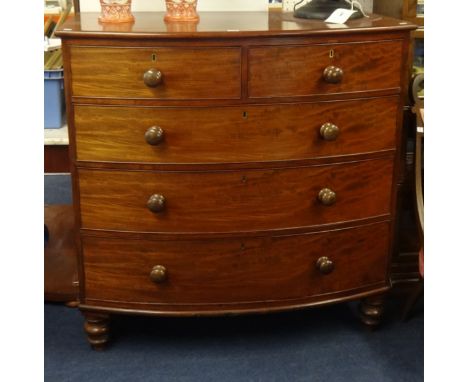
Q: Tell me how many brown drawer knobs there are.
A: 8